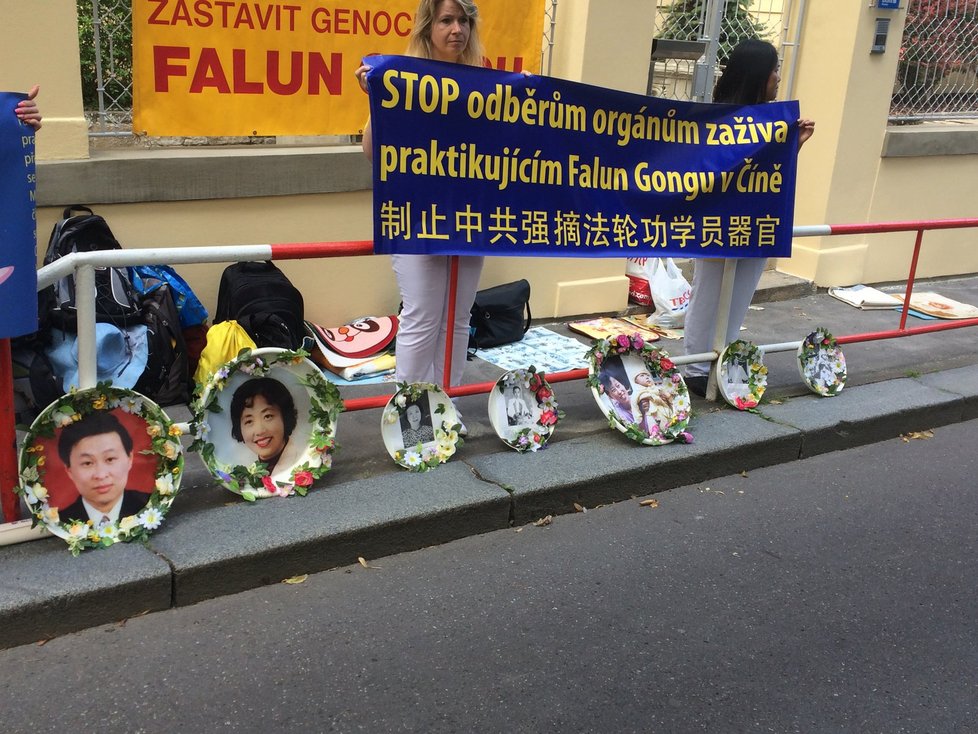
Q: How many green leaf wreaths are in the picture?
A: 7